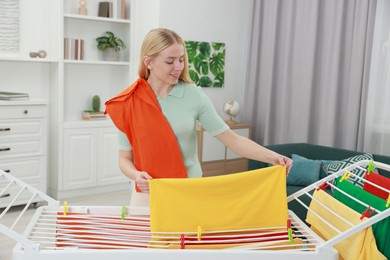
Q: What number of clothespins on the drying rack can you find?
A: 11